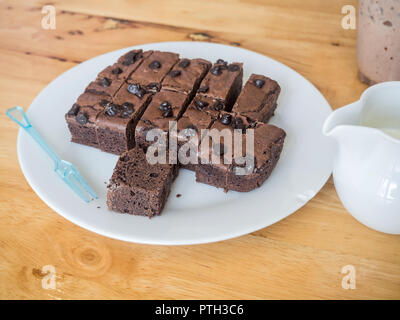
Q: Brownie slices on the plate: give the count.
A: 12